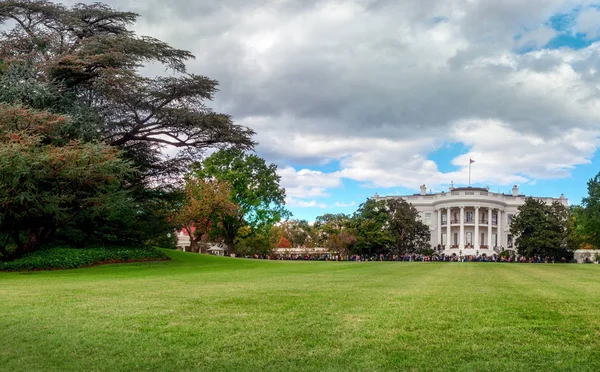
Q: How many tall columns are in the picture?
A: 6